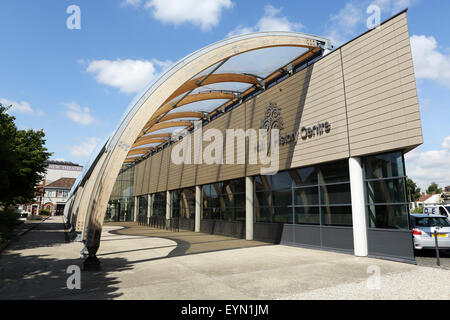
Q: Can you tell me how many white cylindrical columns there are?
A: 6